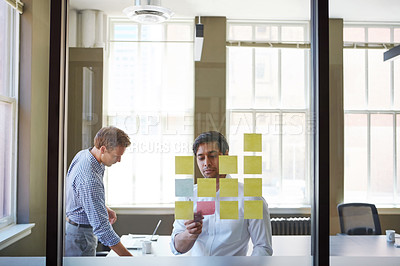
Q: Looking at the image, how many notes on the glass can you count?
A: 12